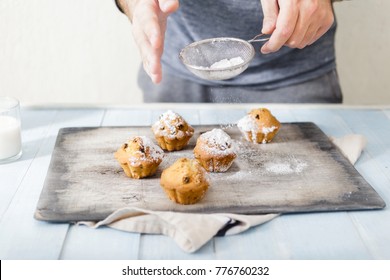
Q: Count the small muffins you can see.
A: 5